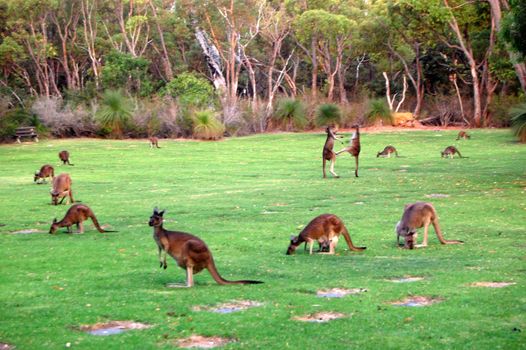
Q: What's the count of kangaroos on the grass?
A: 13